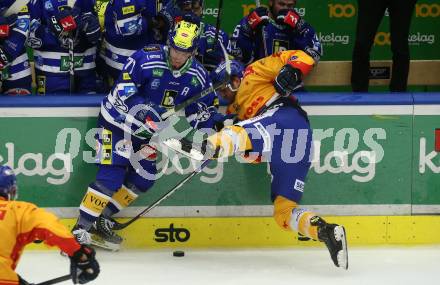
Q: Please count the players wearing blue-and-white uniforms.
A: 6